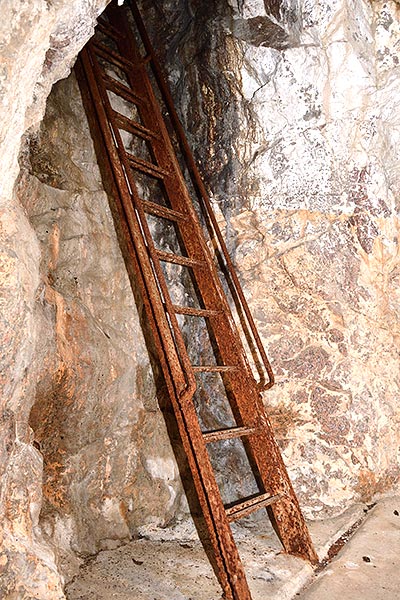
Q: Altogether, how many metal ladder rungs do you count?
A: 11